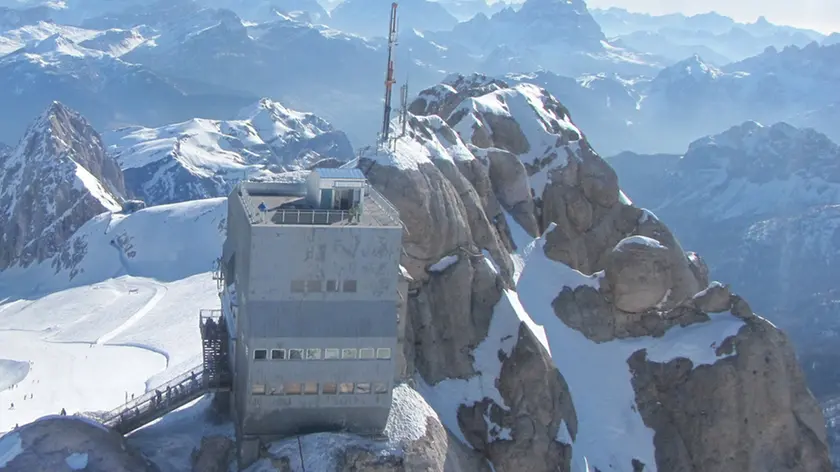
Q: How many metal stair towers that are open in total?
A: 1